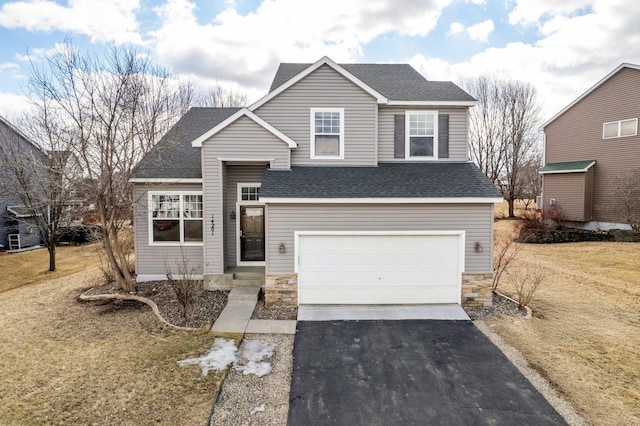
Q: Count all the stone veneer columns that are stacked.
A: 2